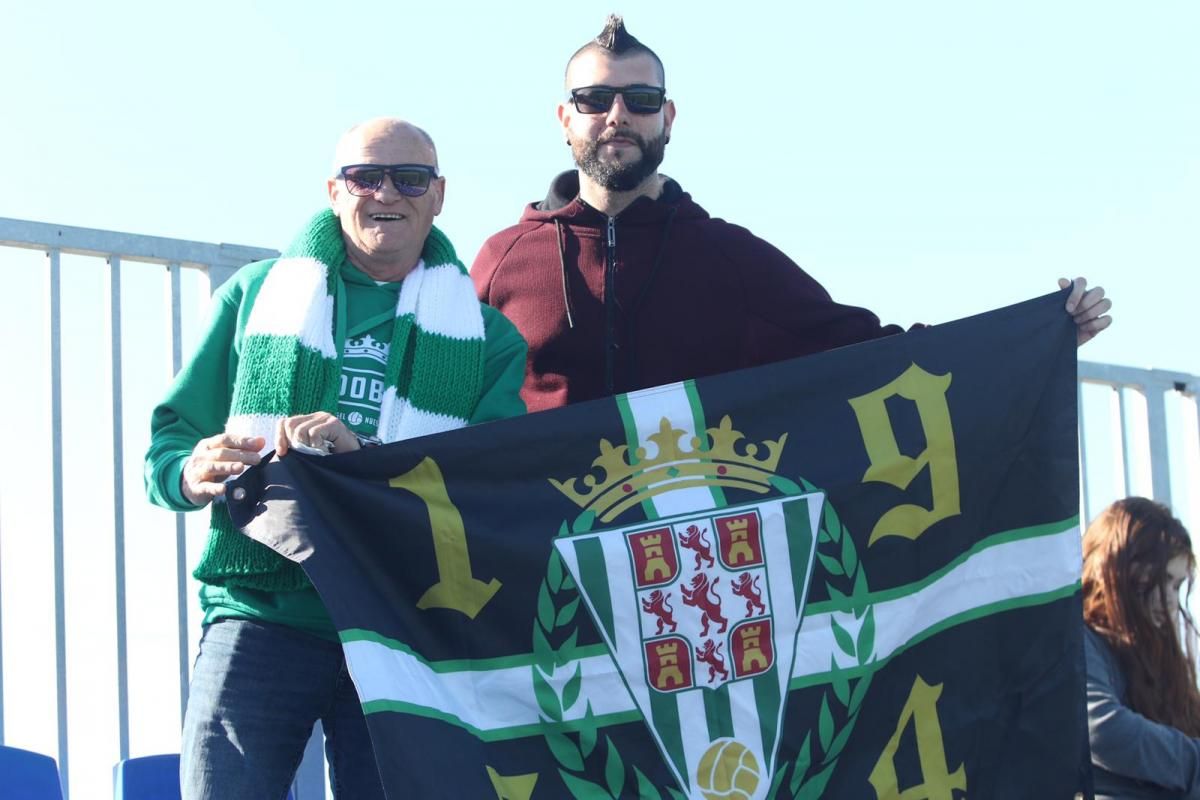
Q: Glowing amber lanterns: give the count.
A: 0